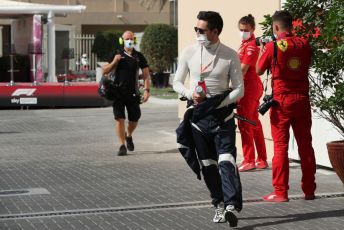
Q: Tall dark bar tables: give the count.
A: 3